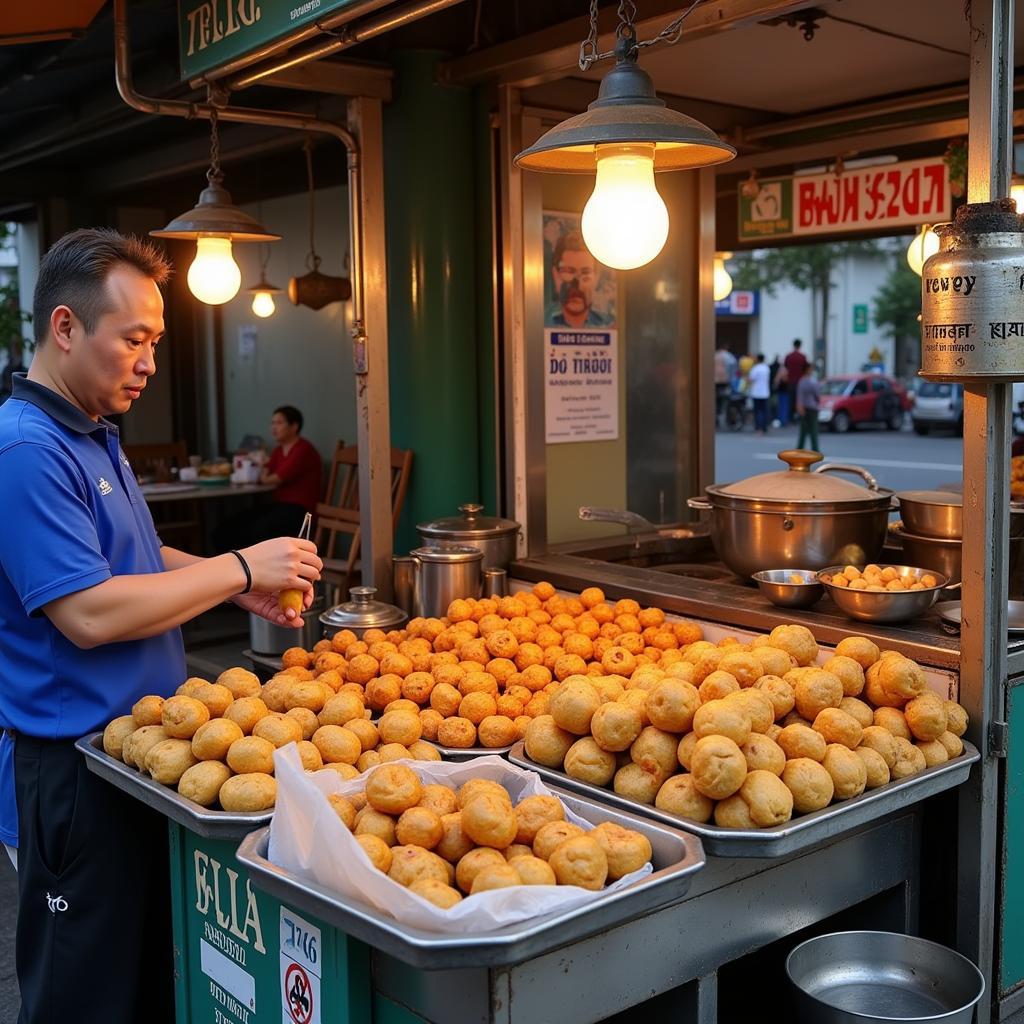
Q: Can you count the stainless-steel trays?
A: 4